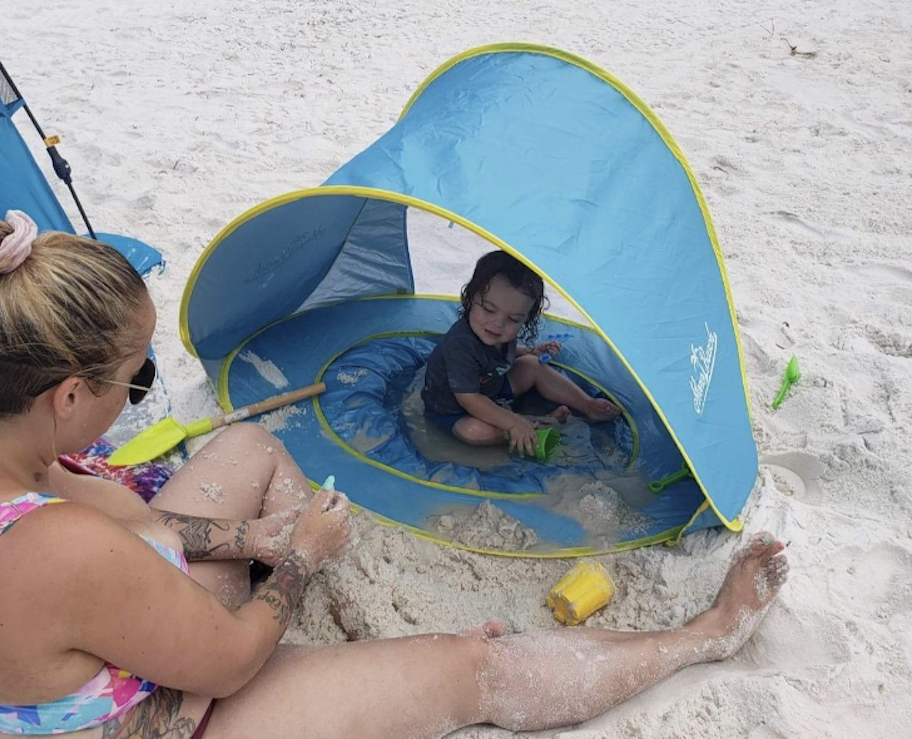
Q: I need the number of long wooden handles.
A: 1